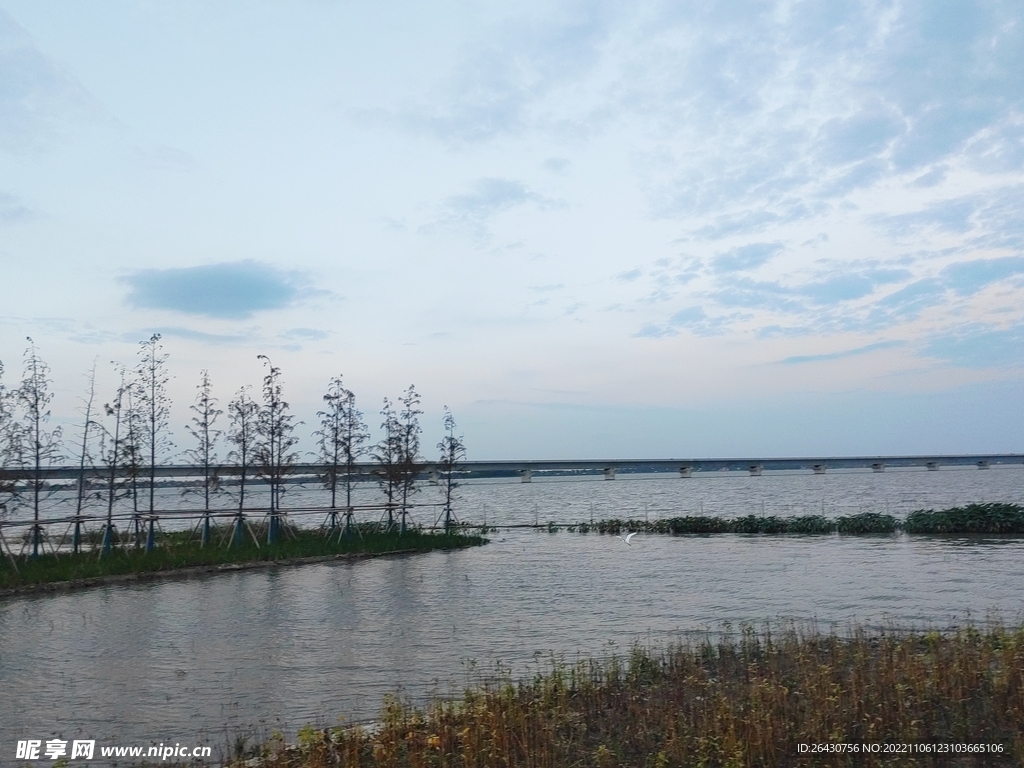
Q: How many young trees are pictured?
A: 15